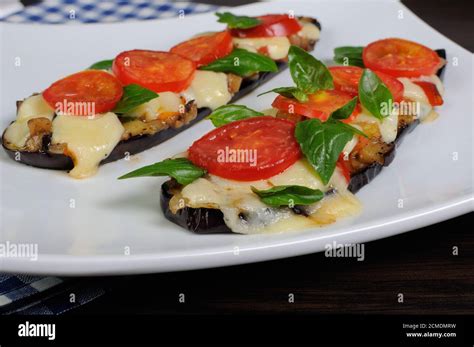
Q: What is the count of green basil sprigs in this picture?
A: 11